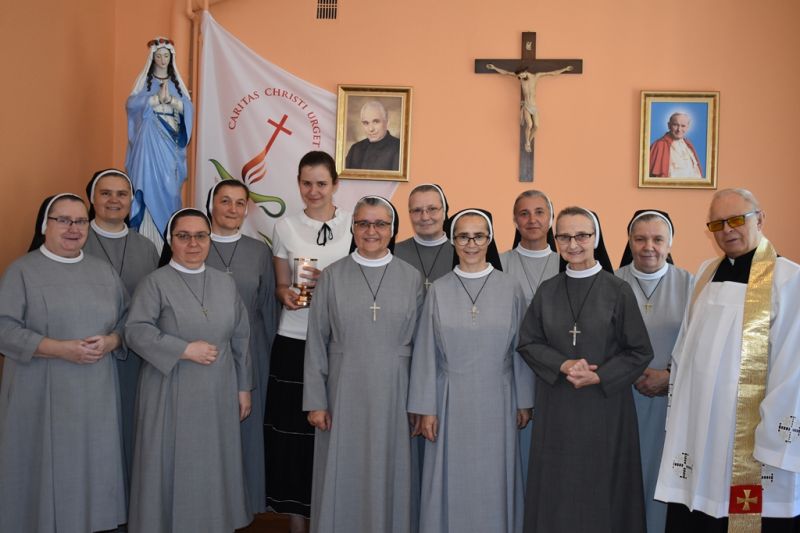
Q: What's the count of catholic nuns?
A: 10